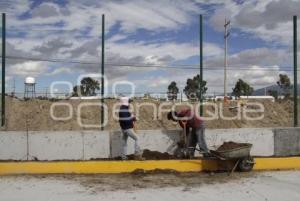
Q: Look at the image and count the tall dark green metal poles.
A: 4